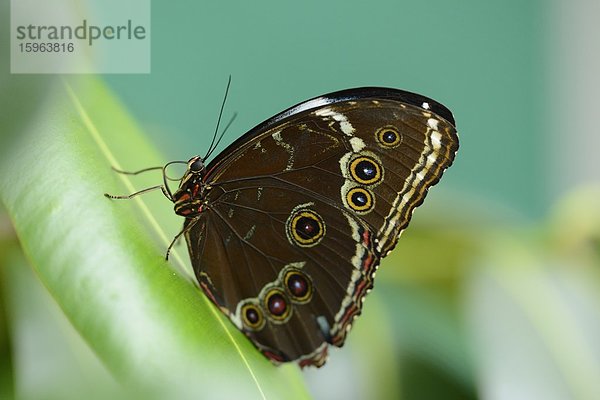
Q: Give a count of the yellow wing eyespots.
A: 7